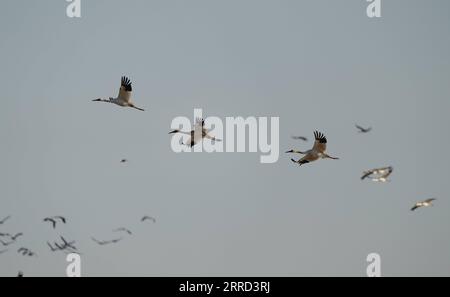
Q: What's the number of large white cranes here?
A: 3